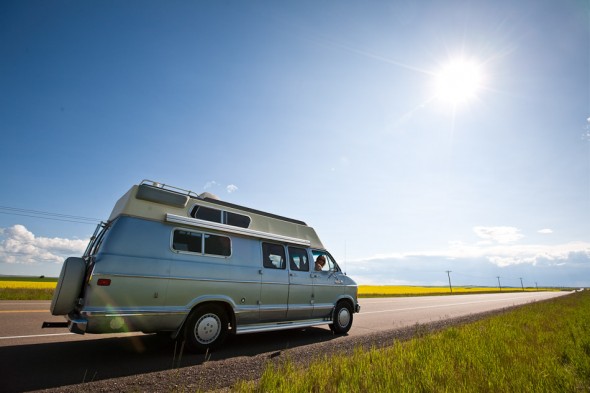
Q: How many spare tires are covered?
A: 1